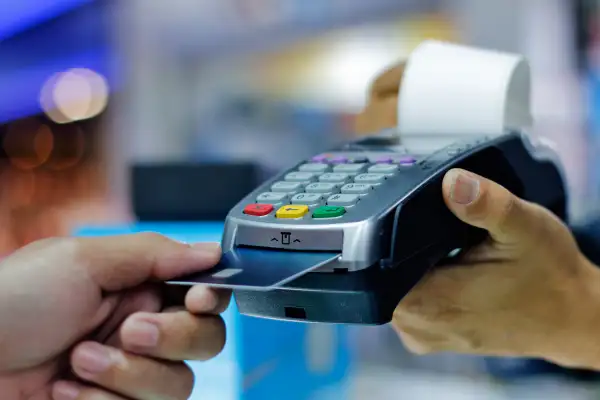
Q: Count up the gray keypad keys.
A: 12